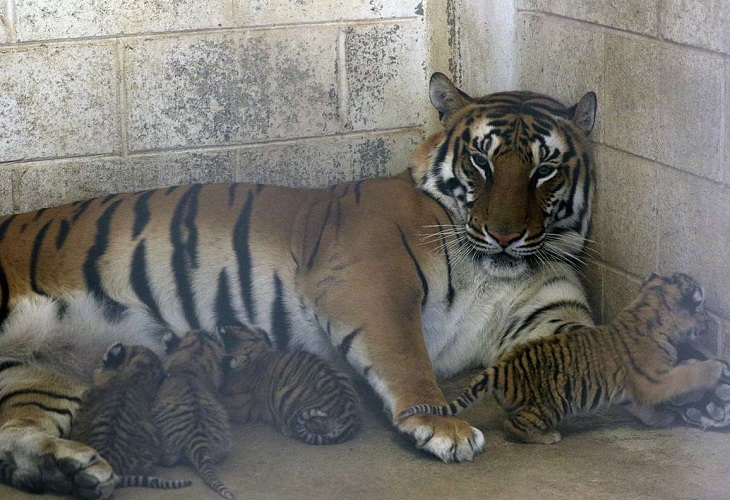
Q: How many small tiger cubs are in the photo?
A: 4